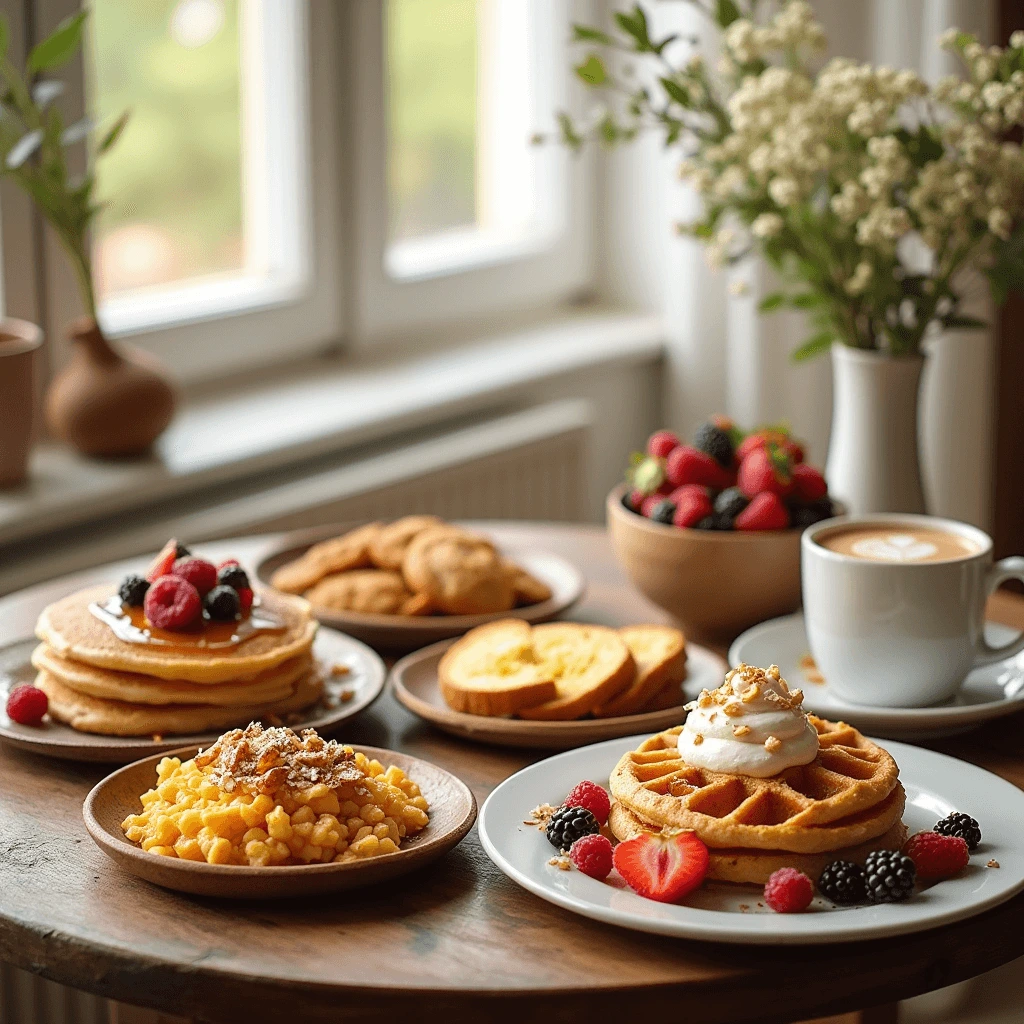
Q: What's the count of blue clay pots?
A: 0